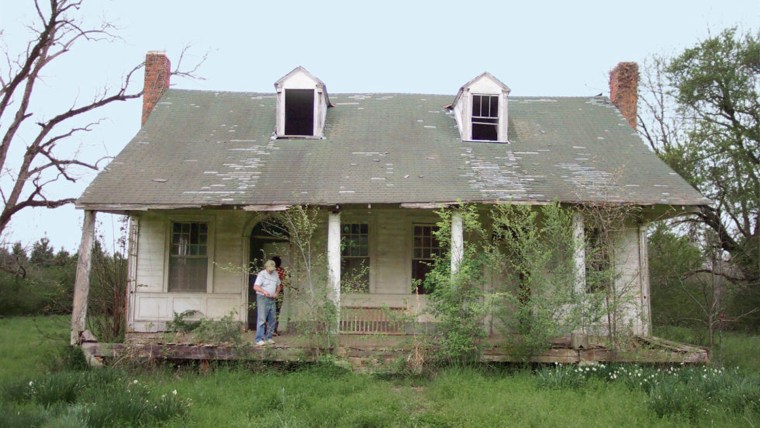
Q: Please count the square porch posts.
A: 4